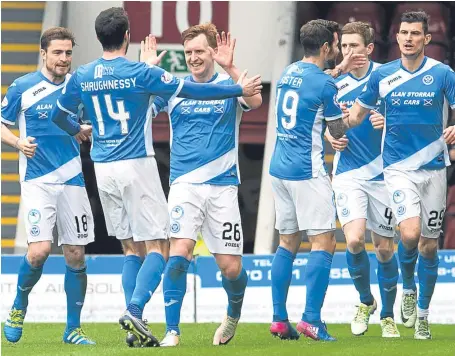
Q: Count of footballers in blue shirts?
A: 6